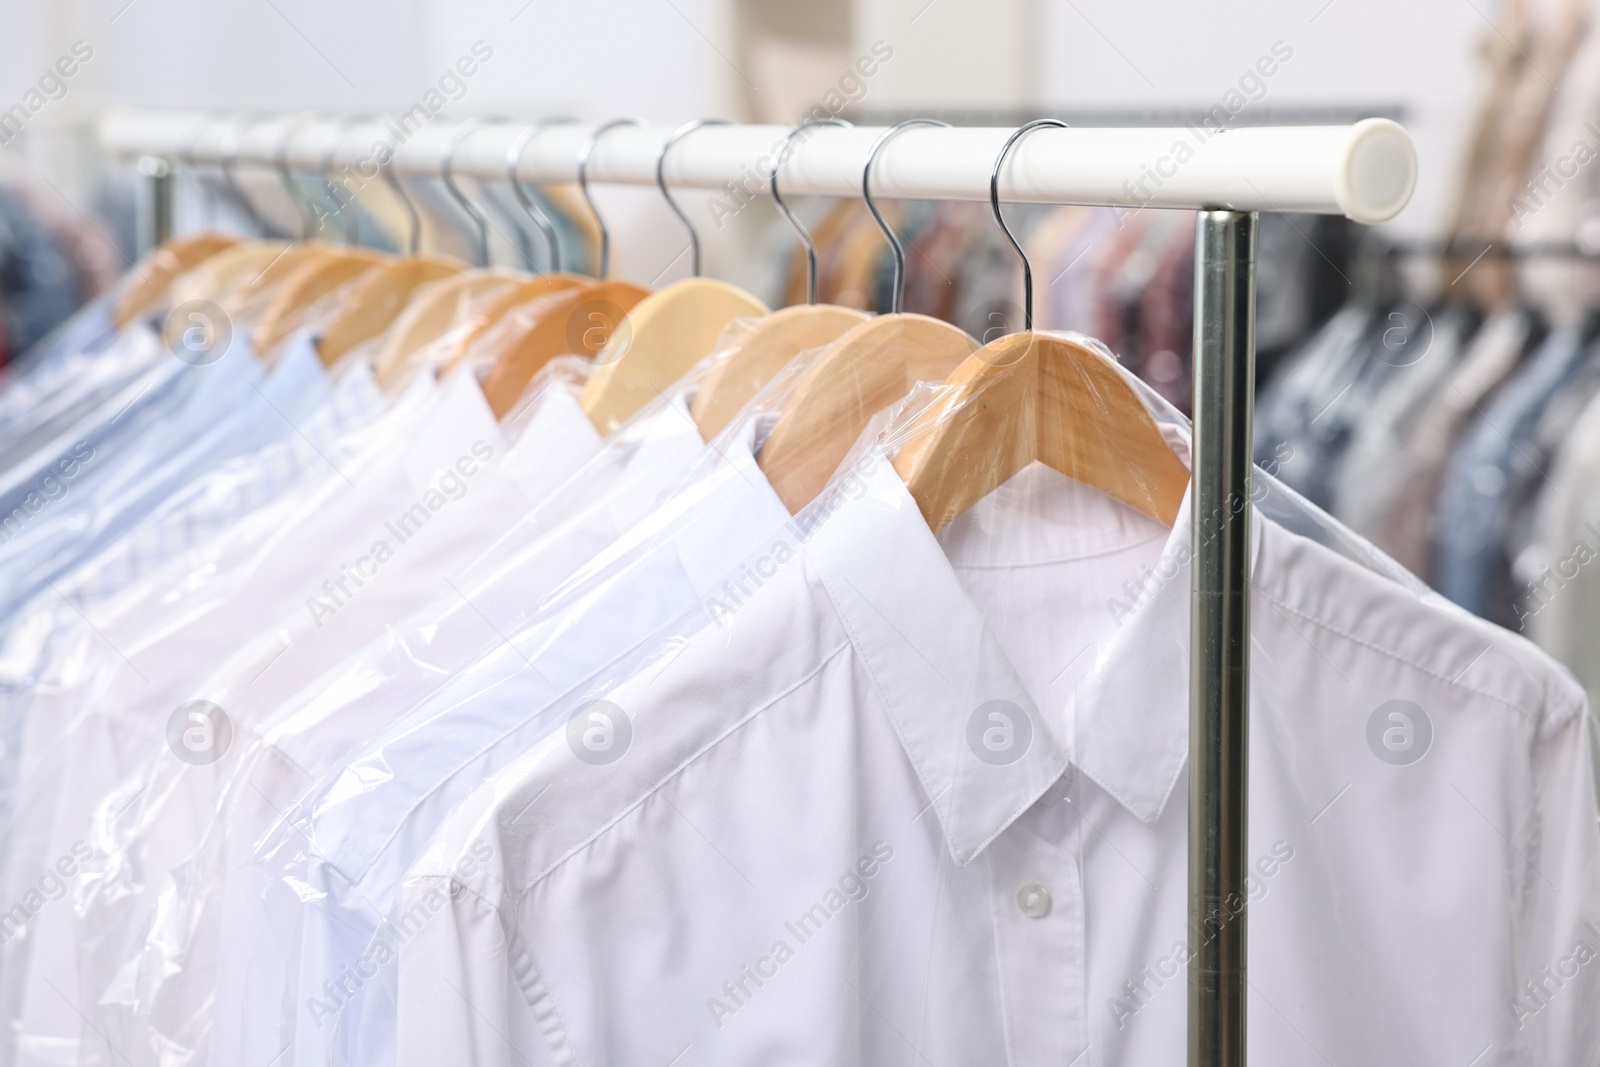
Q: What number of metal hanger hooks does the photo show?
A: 12